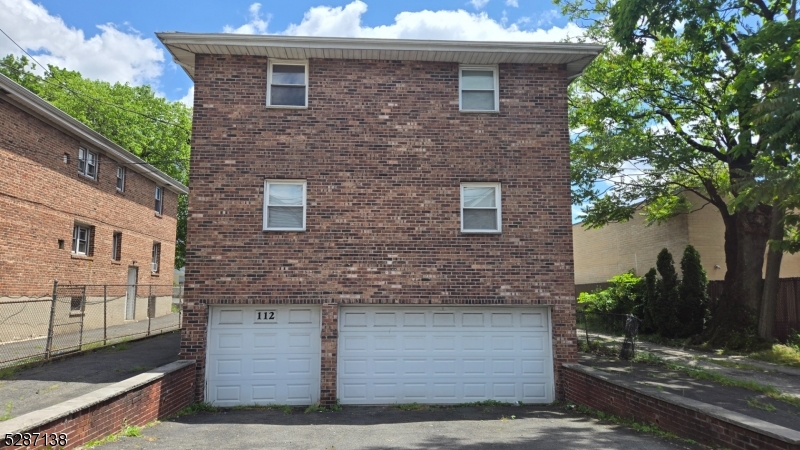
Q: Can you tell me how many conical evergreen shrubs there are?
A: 3